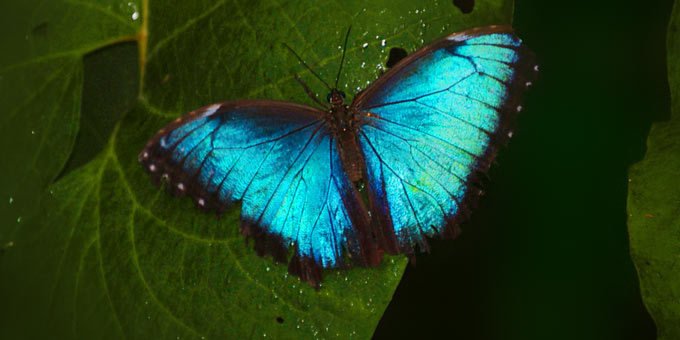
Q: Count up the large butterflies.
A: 1